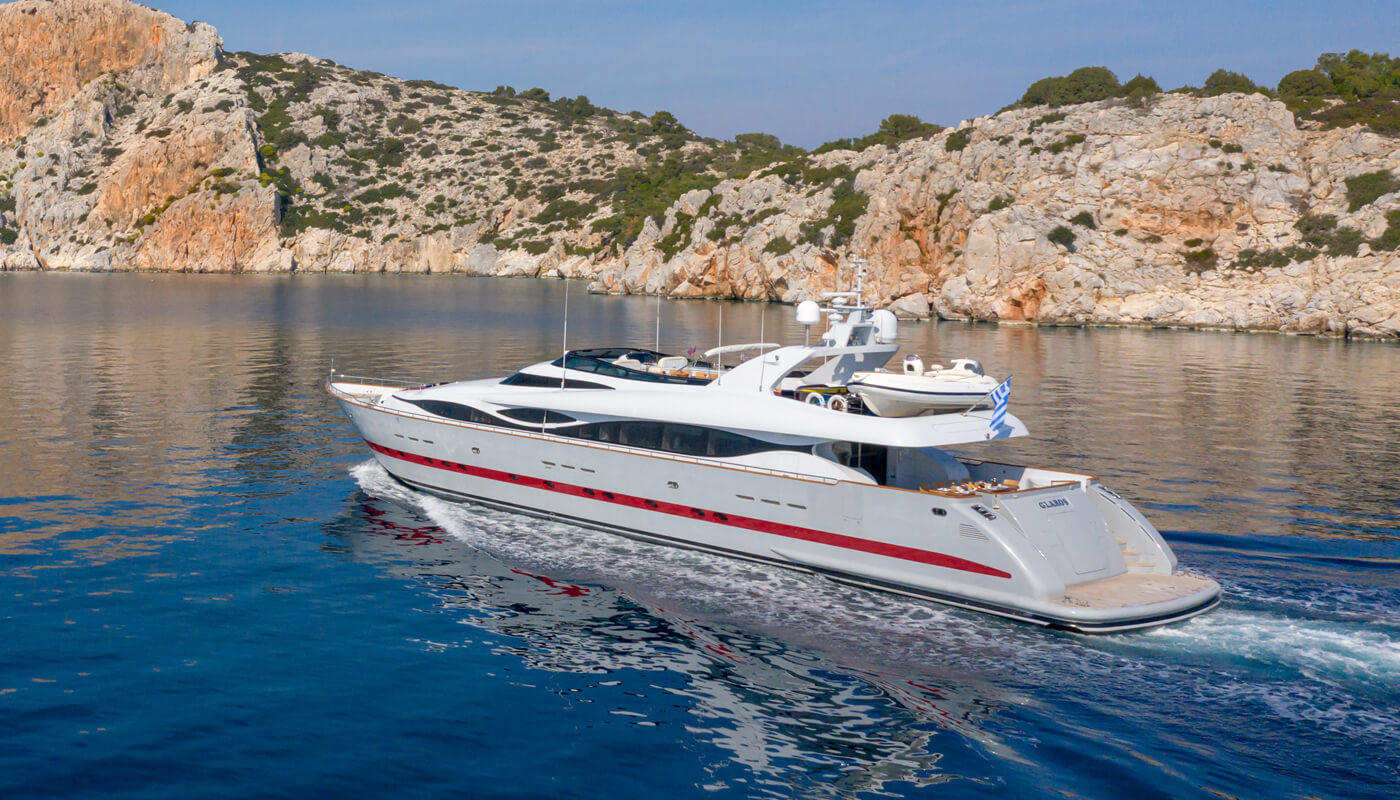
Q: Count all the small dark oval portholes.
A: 13